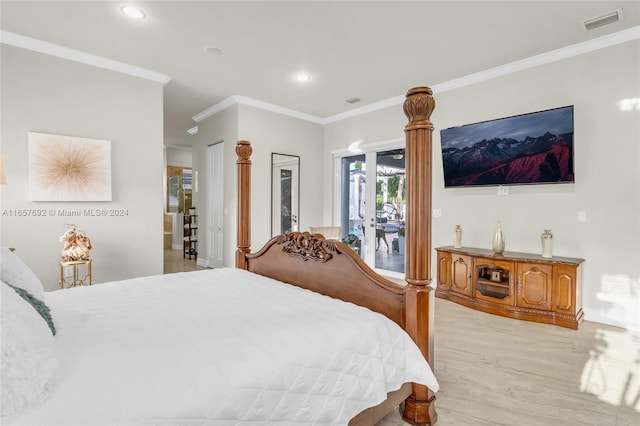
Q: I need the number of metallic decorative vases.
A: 3